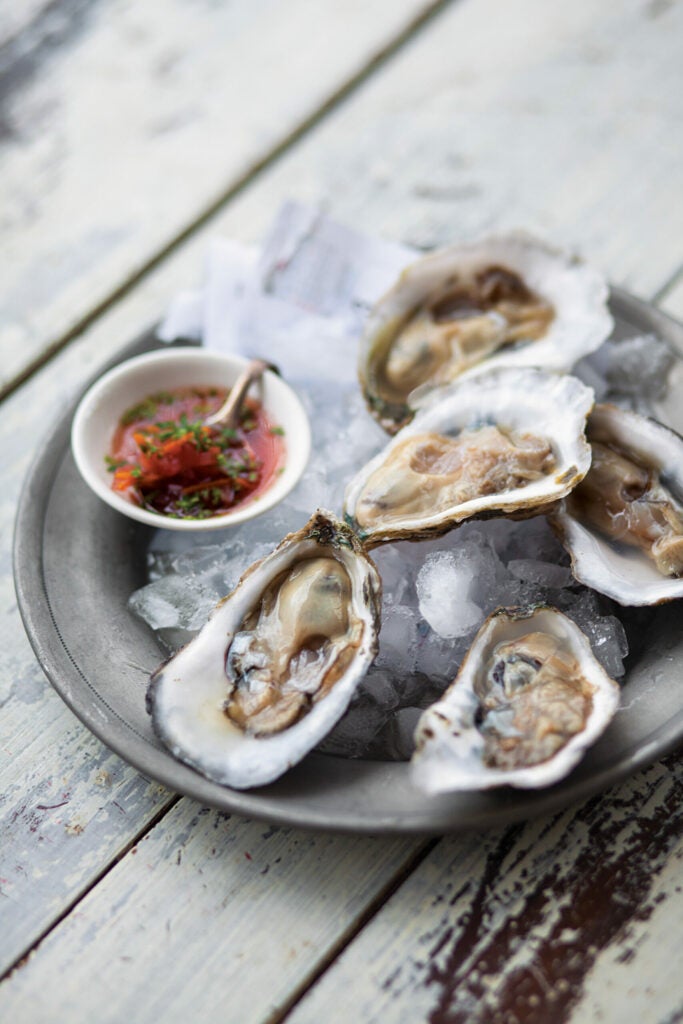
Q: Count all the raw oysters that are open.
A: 5